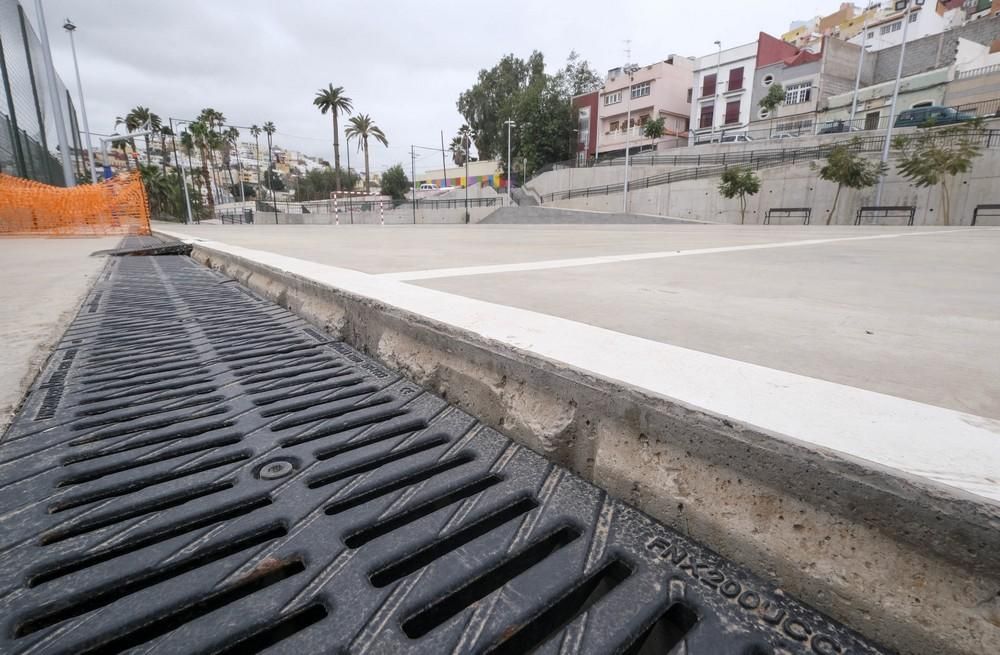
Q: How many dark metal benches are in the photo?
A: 3